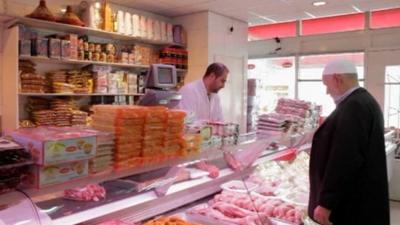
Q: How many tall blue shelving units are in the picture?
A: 0